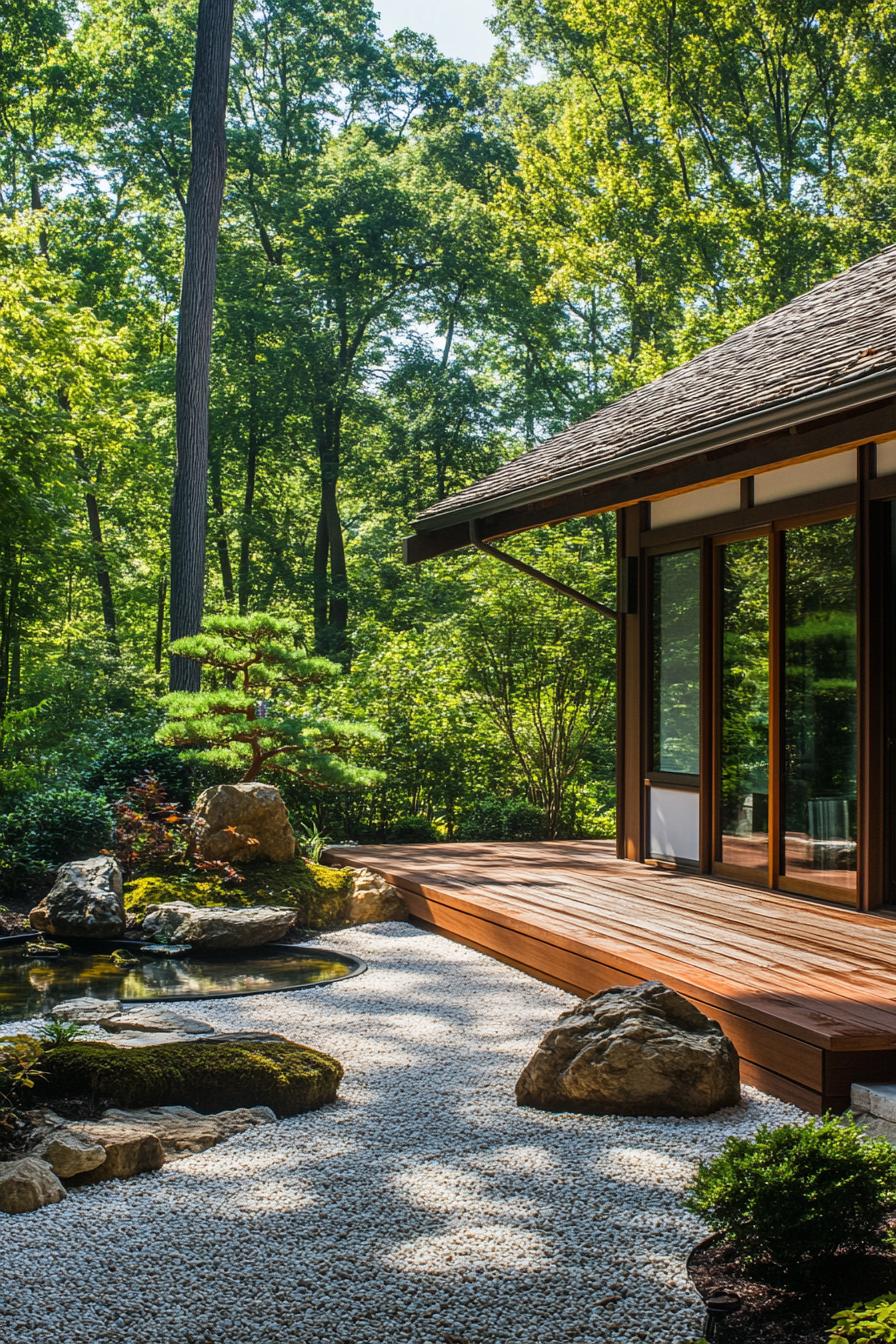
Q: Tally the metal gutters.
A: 1